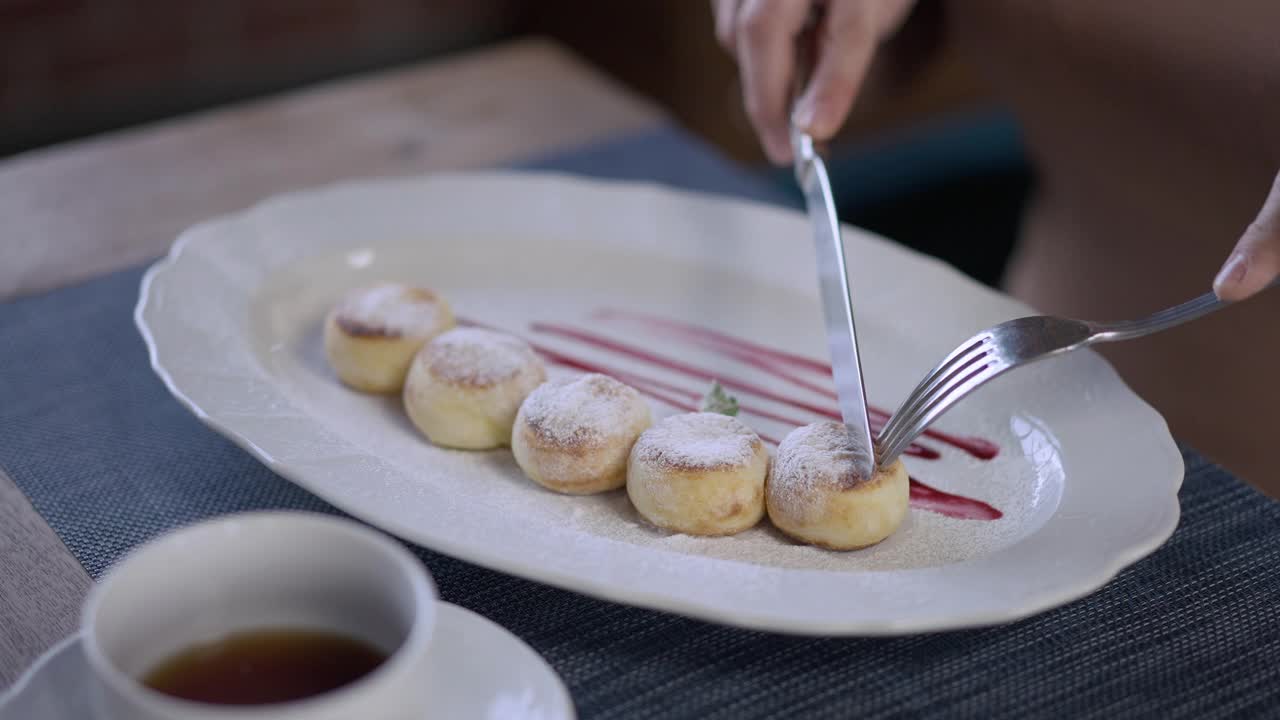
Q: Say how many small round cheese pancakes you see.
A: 5